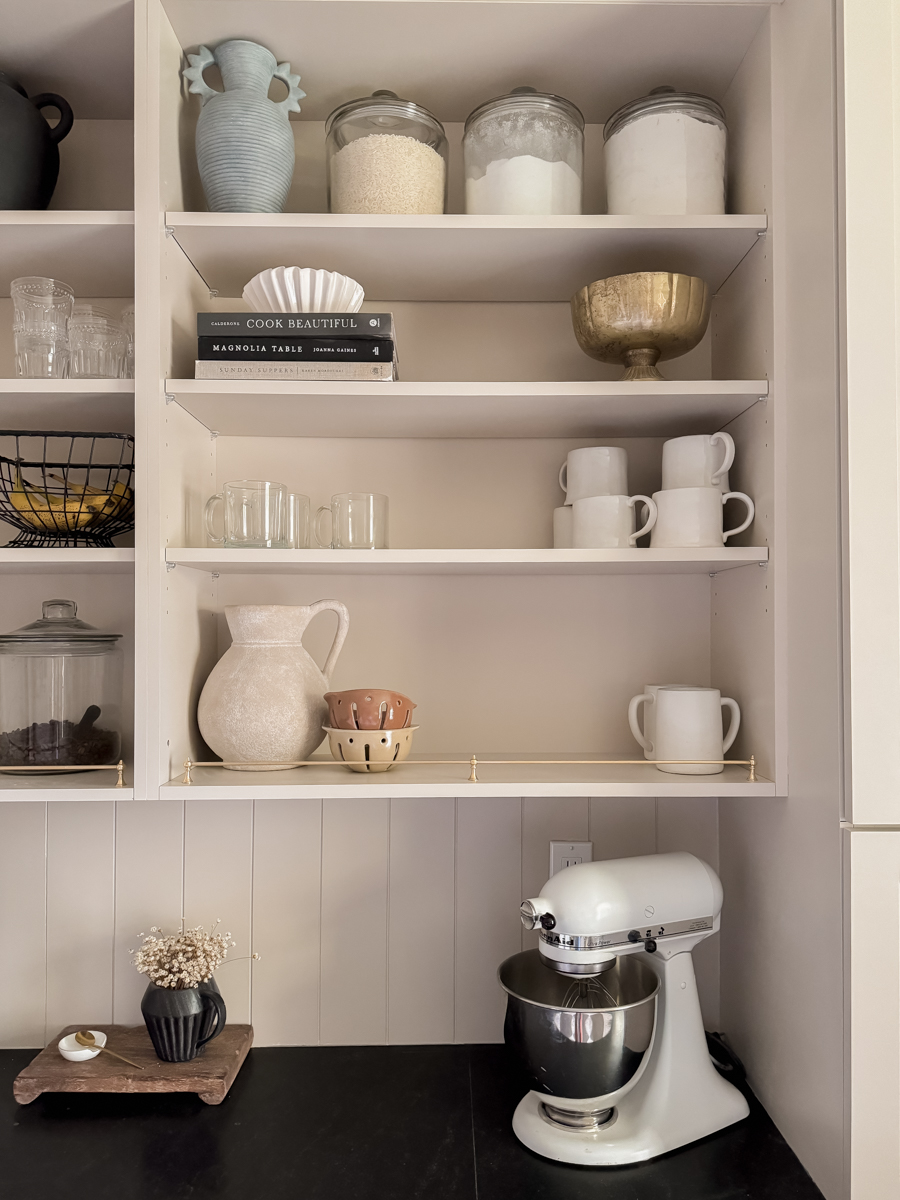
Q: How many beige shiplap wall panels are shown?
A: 11